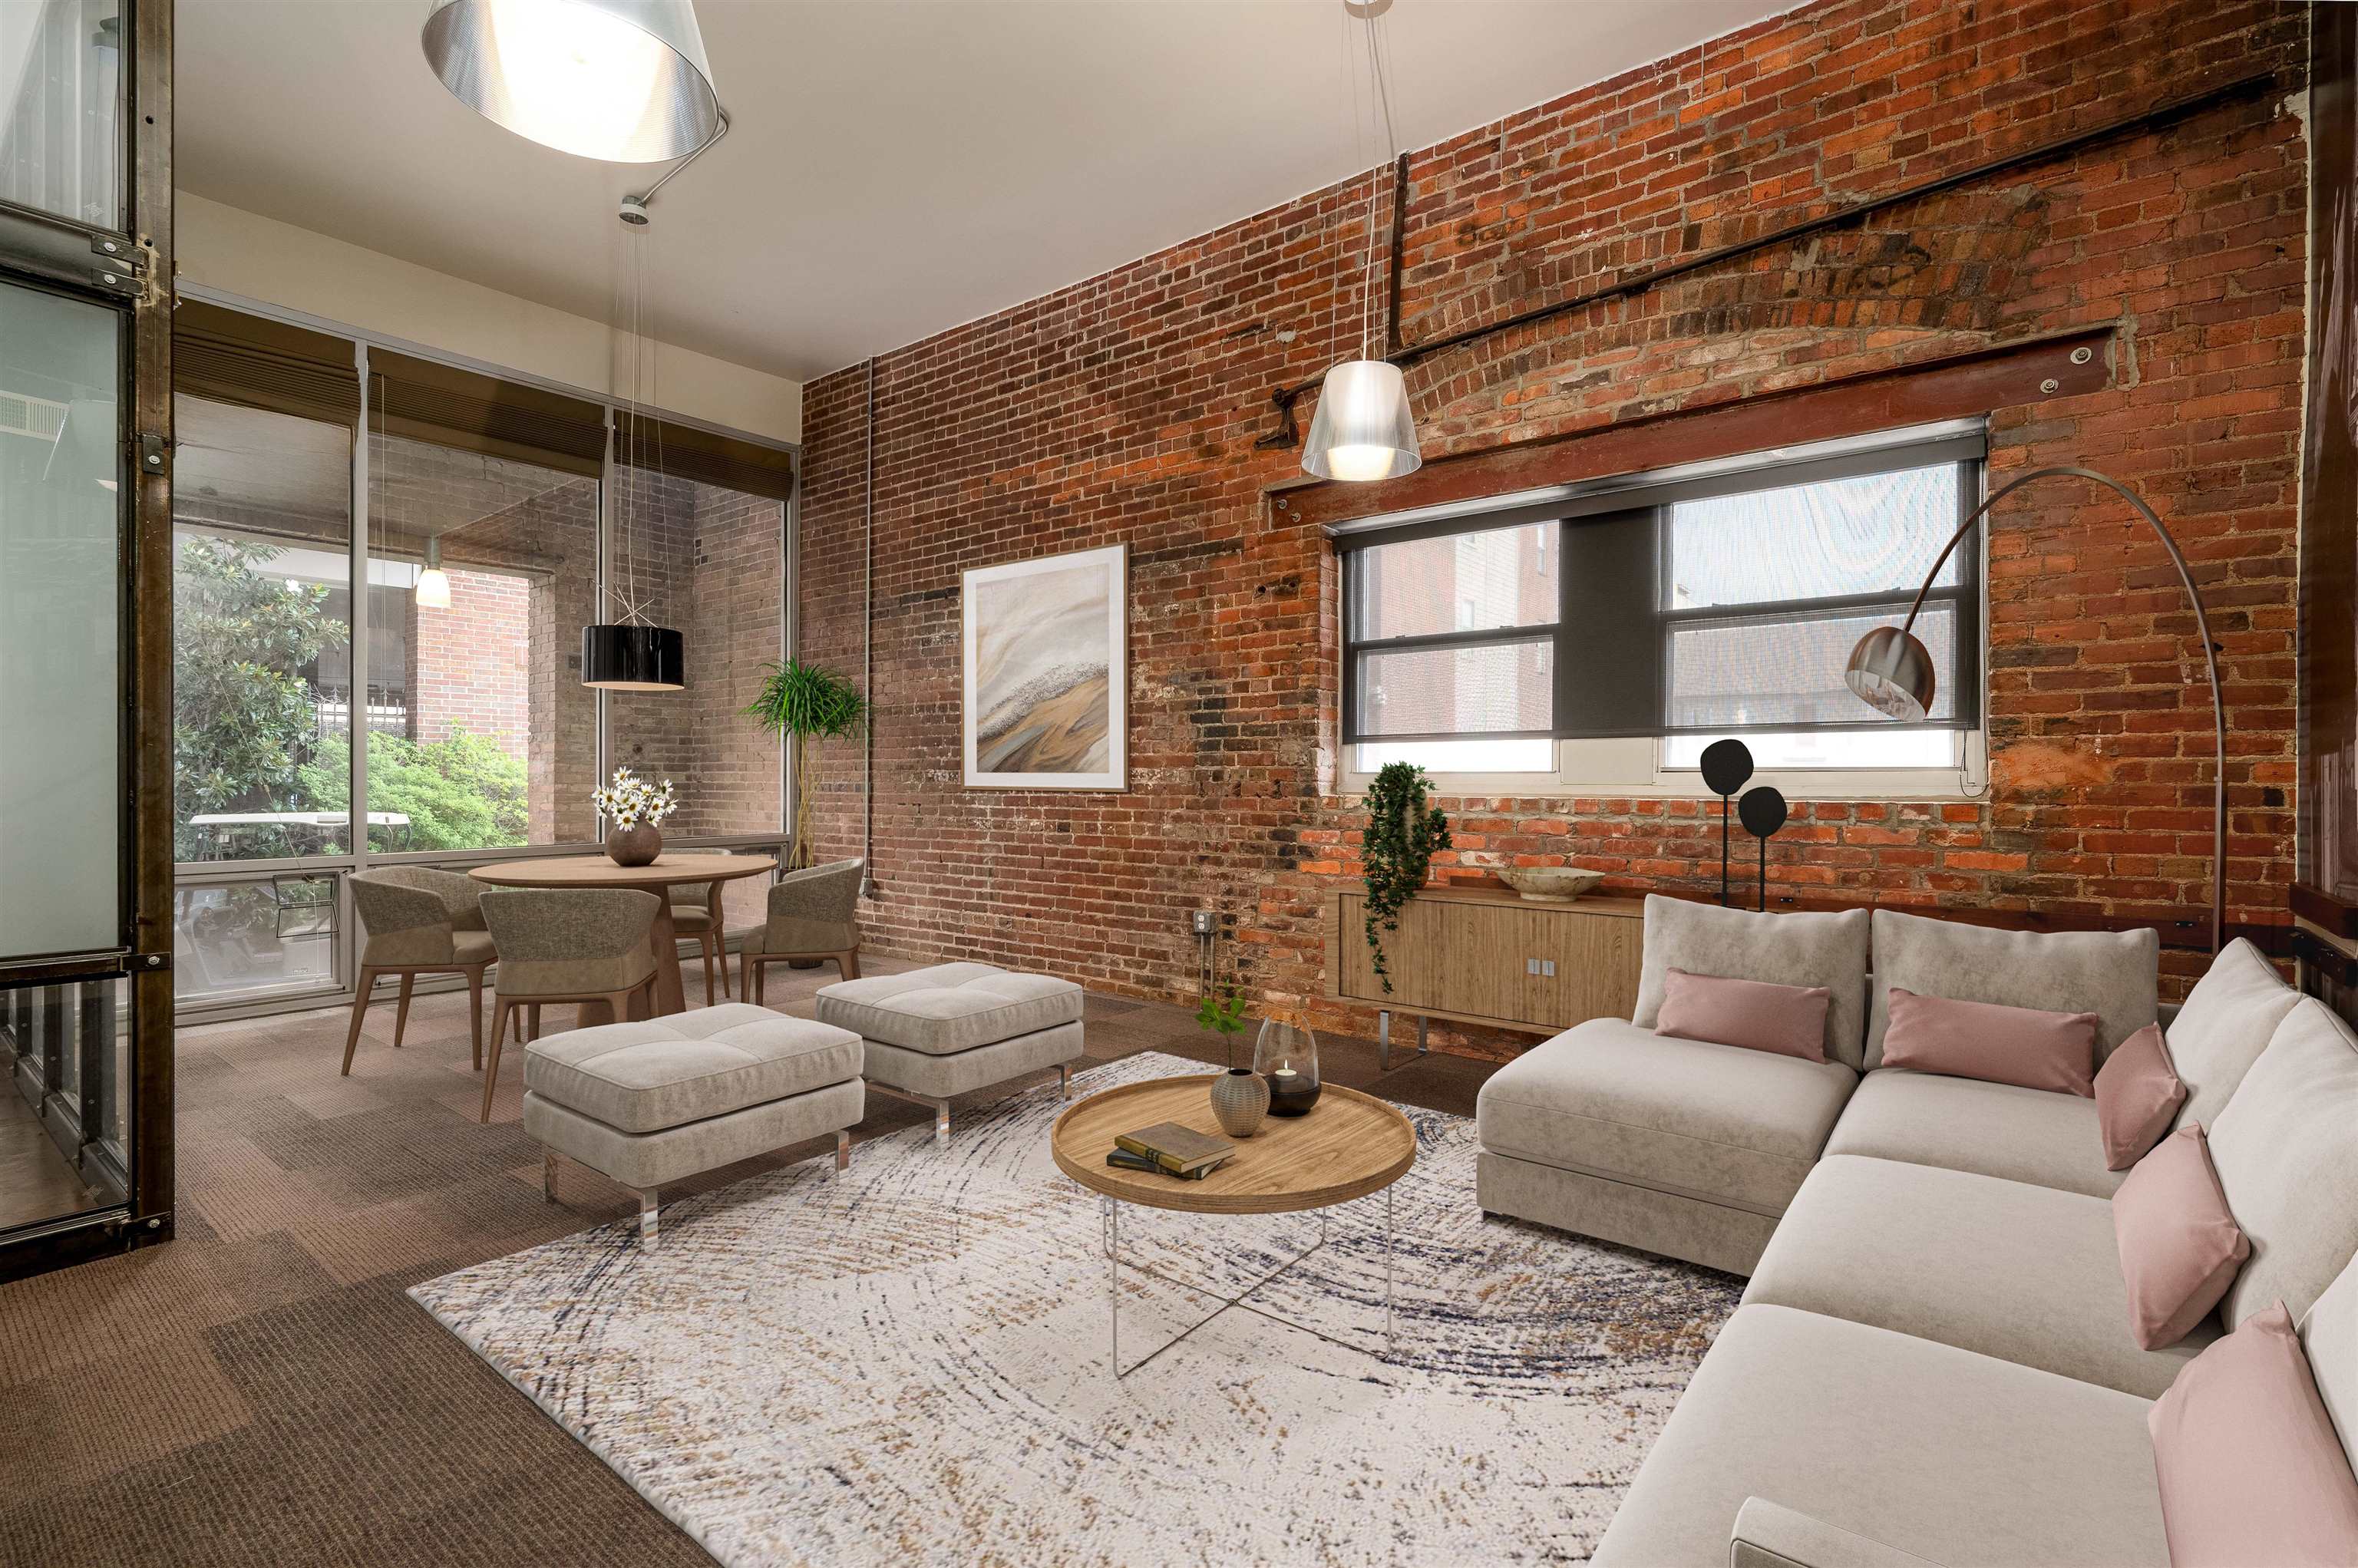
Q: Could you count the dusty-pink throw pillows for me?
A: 5